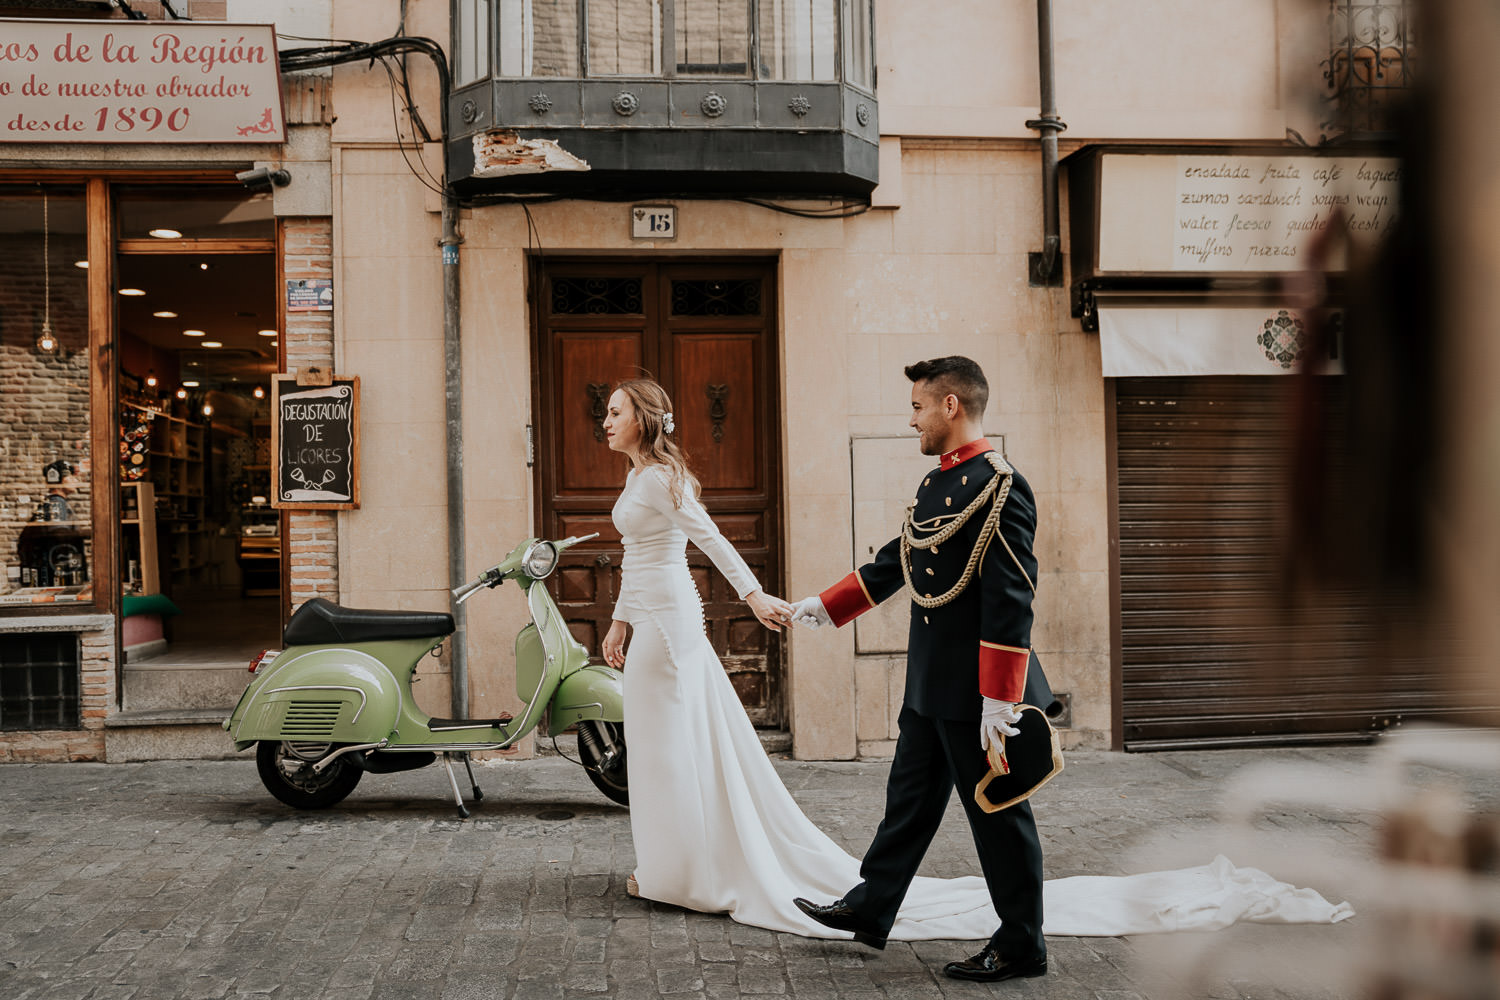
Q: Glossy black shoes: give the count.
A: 2